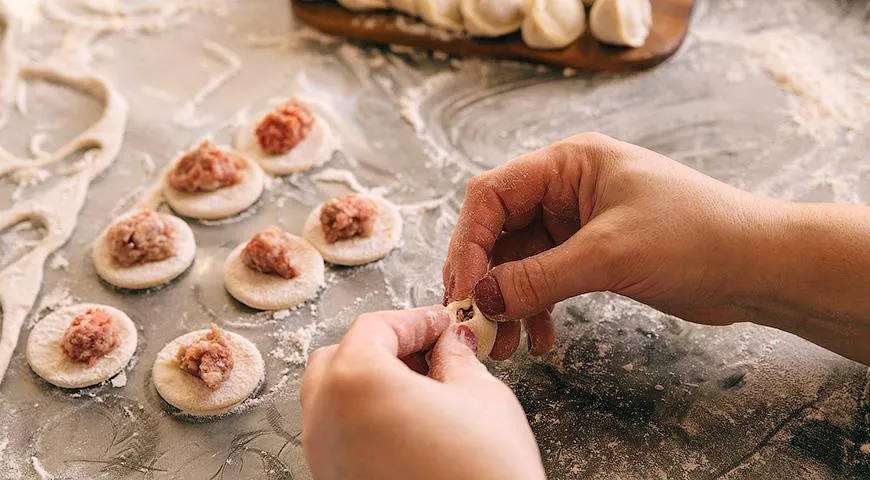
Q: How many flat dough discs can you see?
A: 7